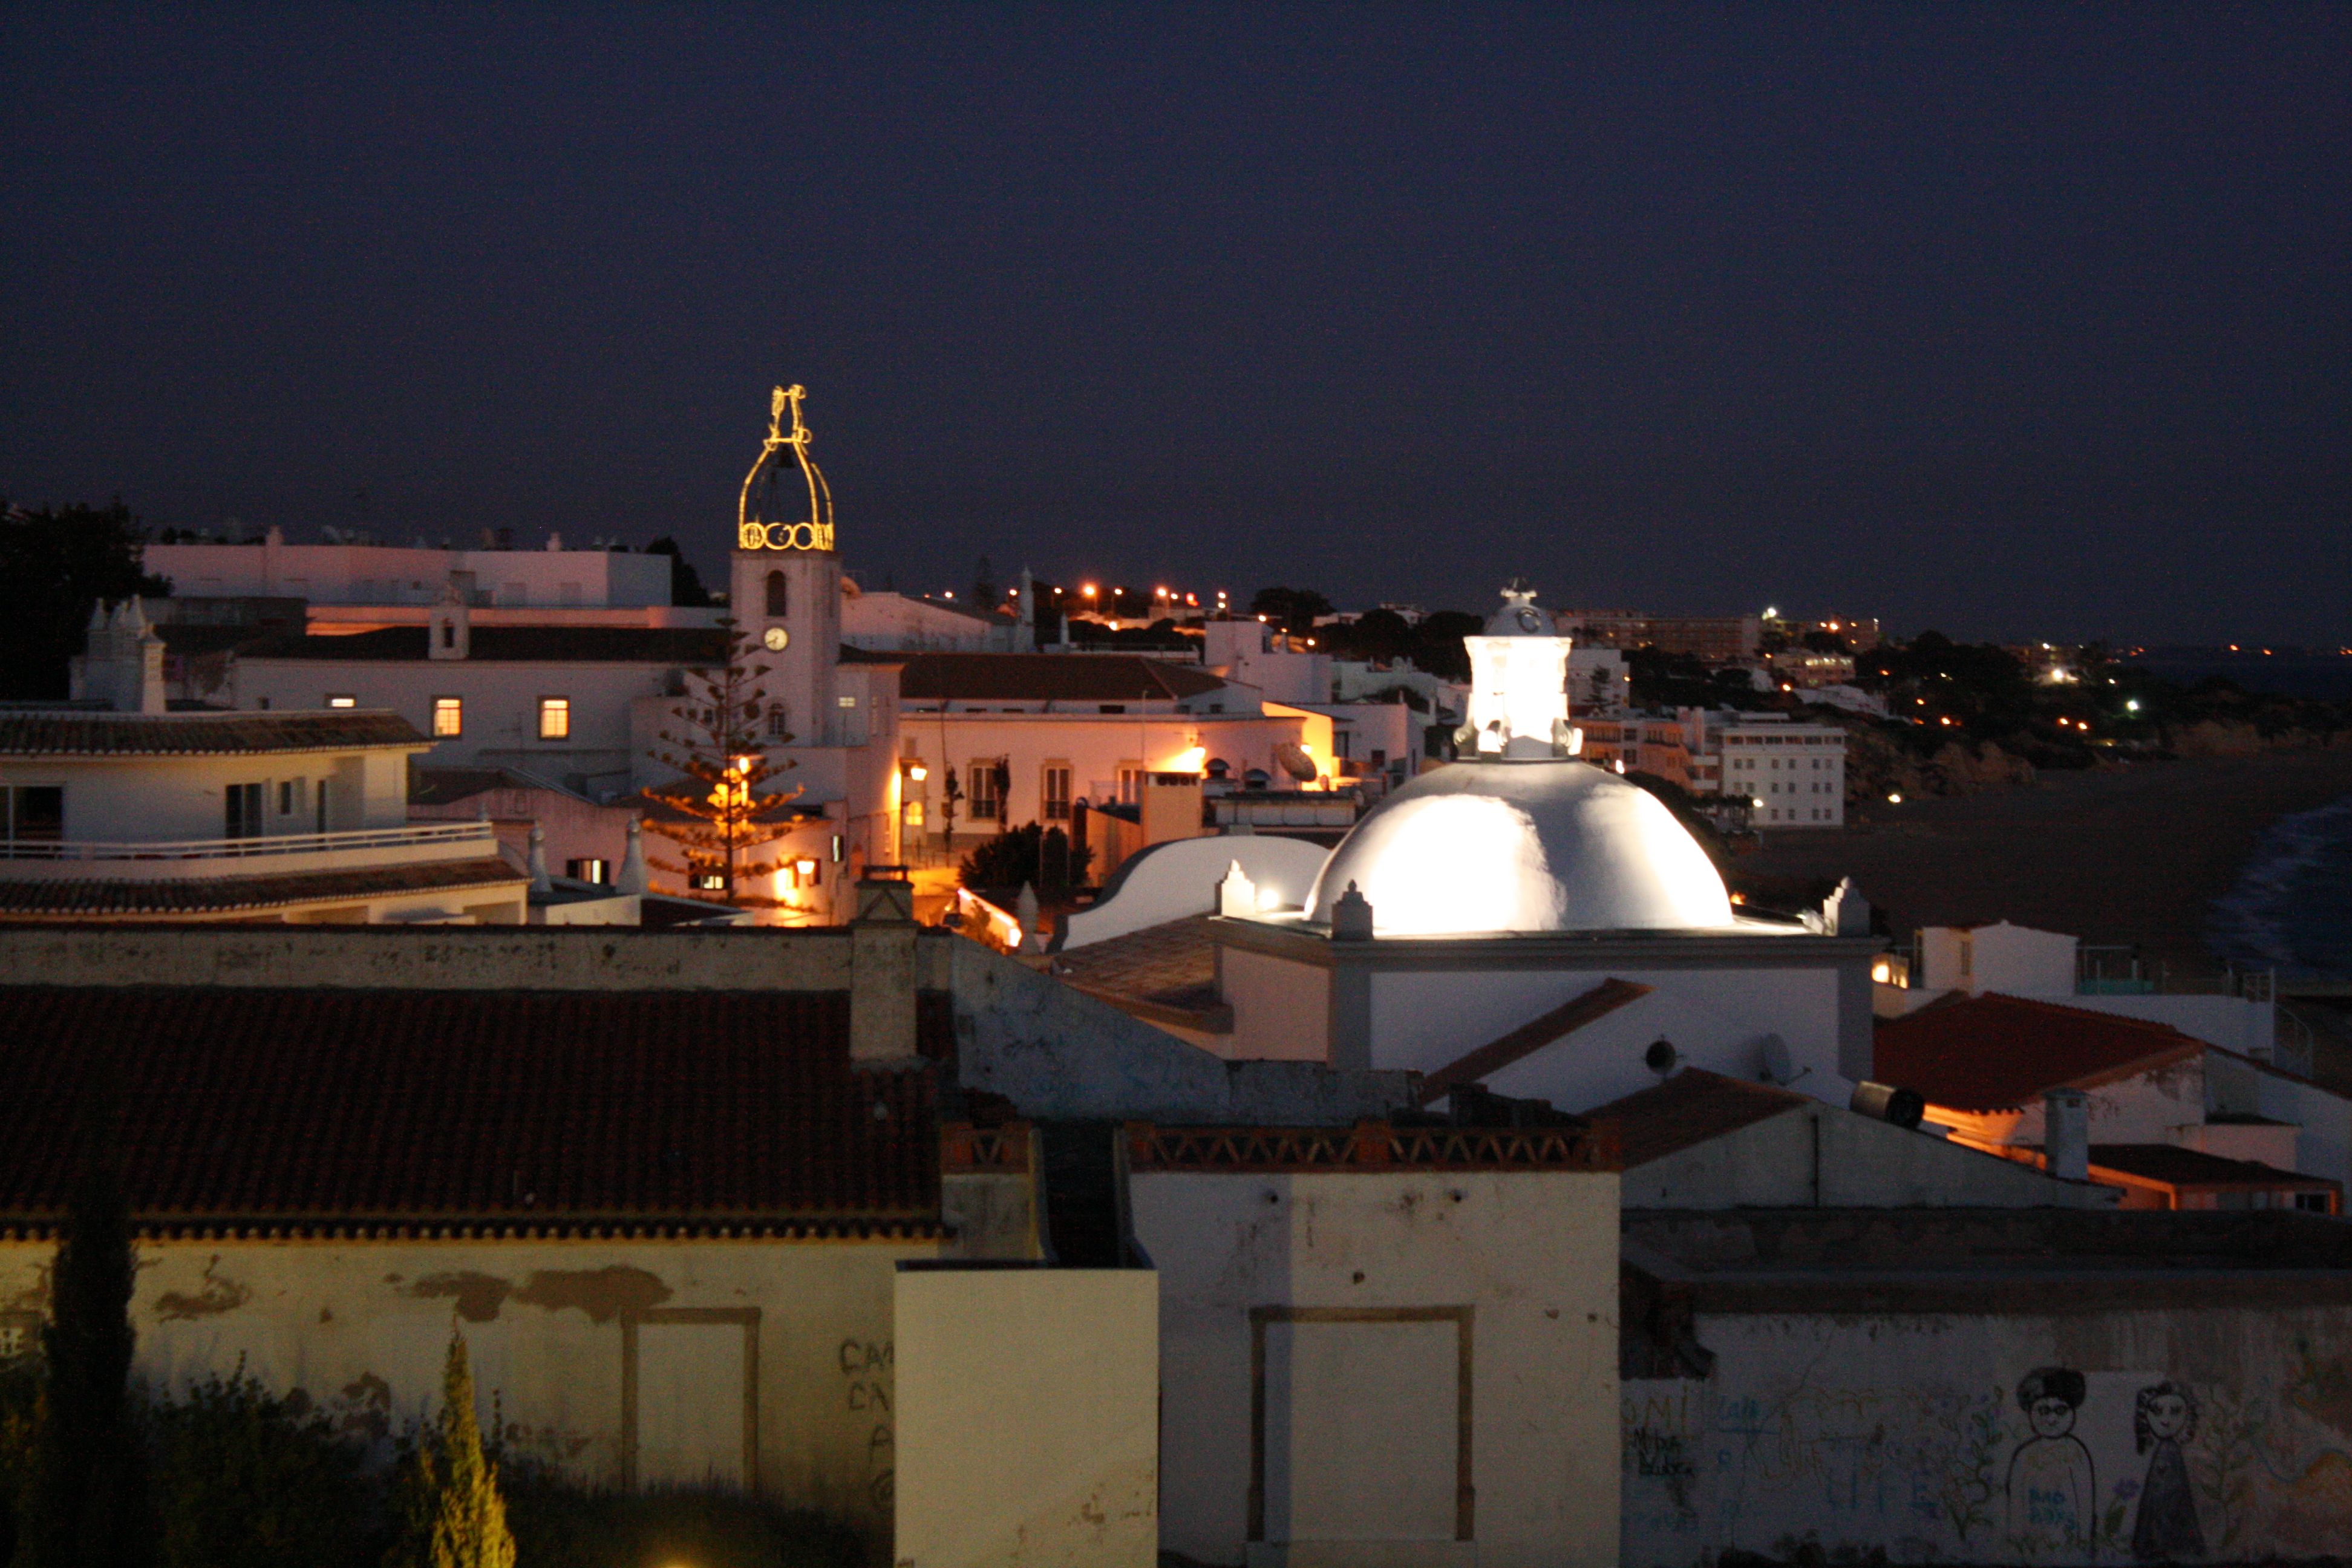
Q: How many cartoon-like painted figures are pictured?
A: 2